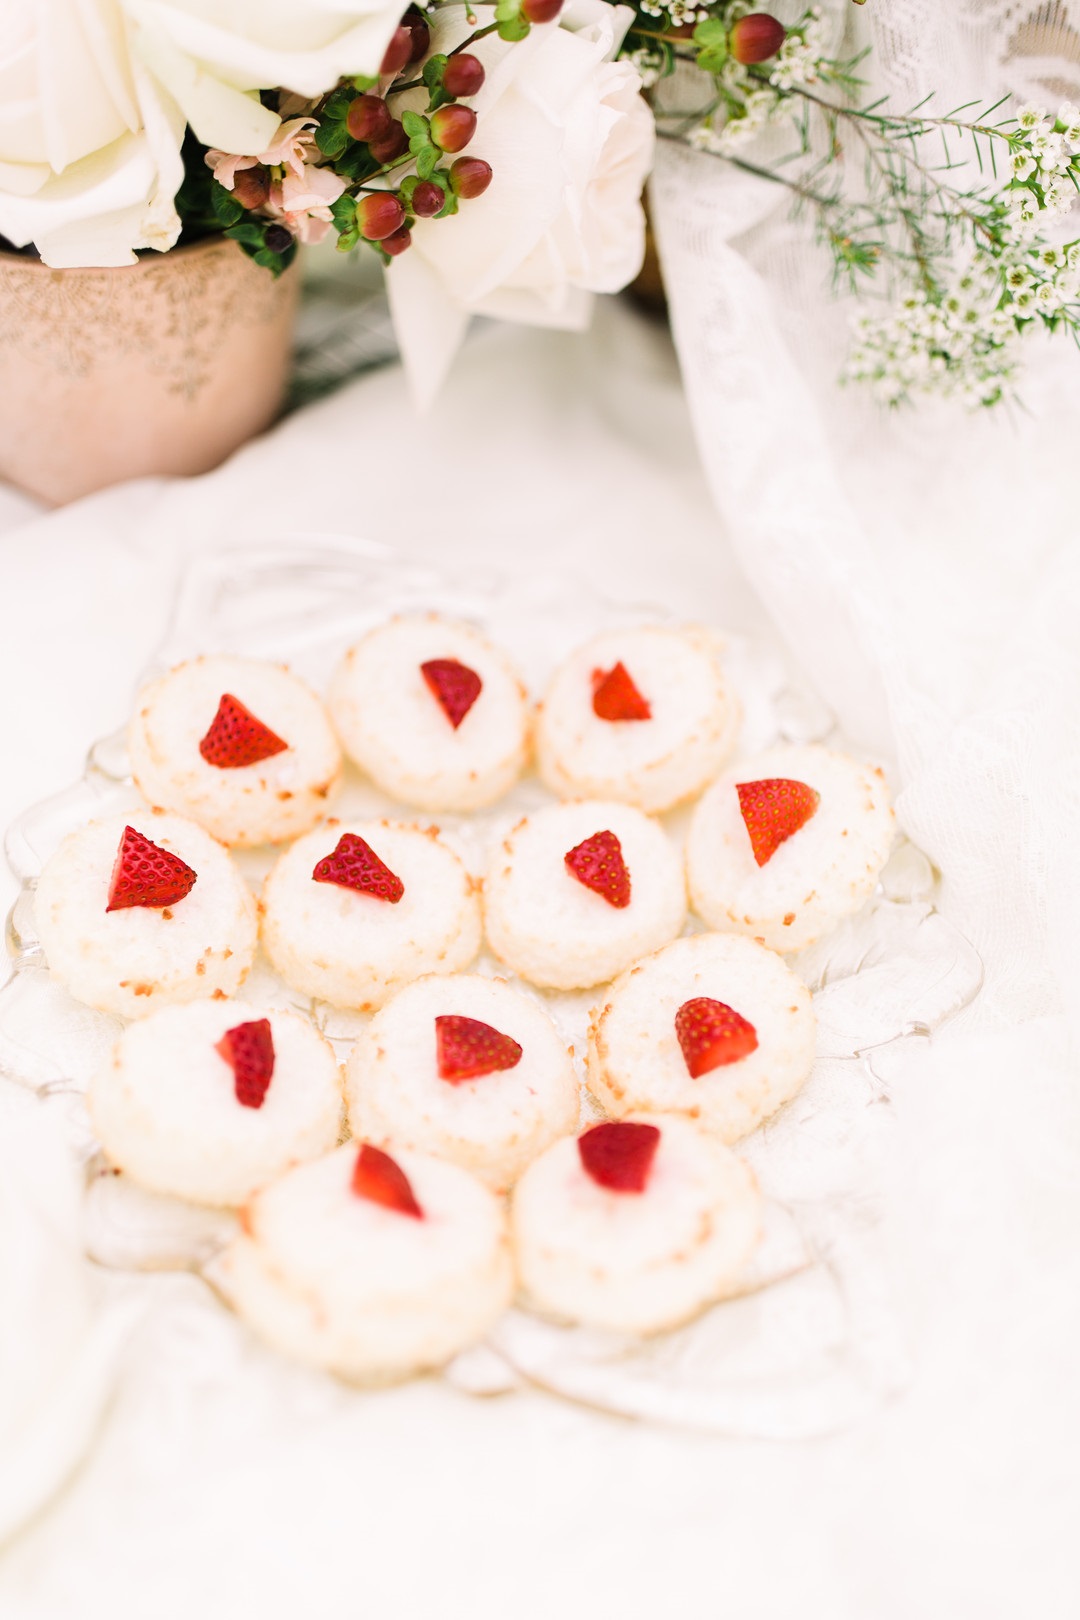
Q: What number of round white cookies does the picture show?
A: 12